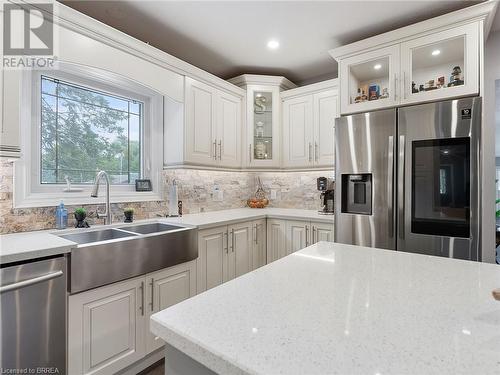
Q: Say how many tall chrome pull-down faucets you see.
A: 1